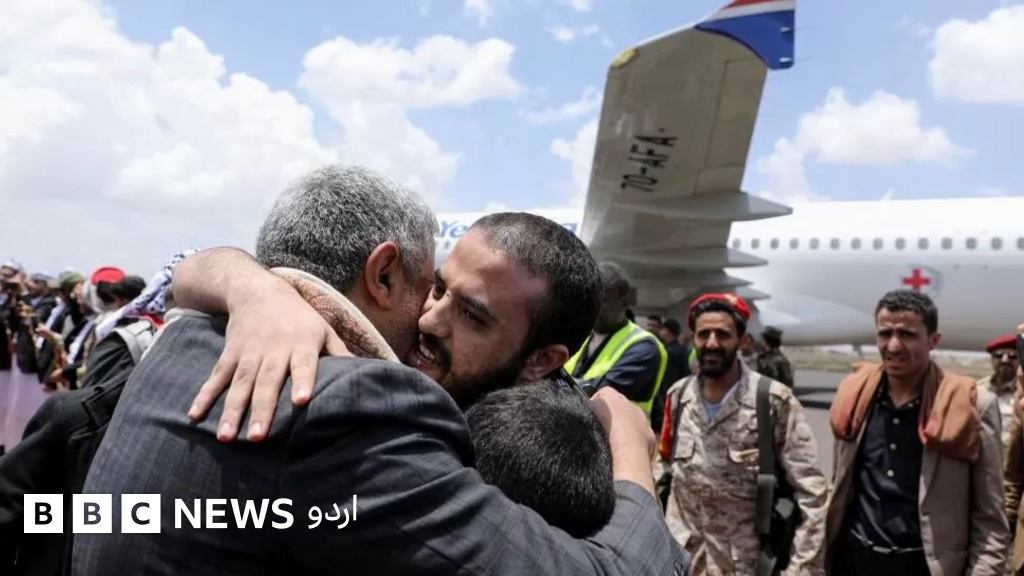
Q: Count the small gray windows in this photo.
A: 14